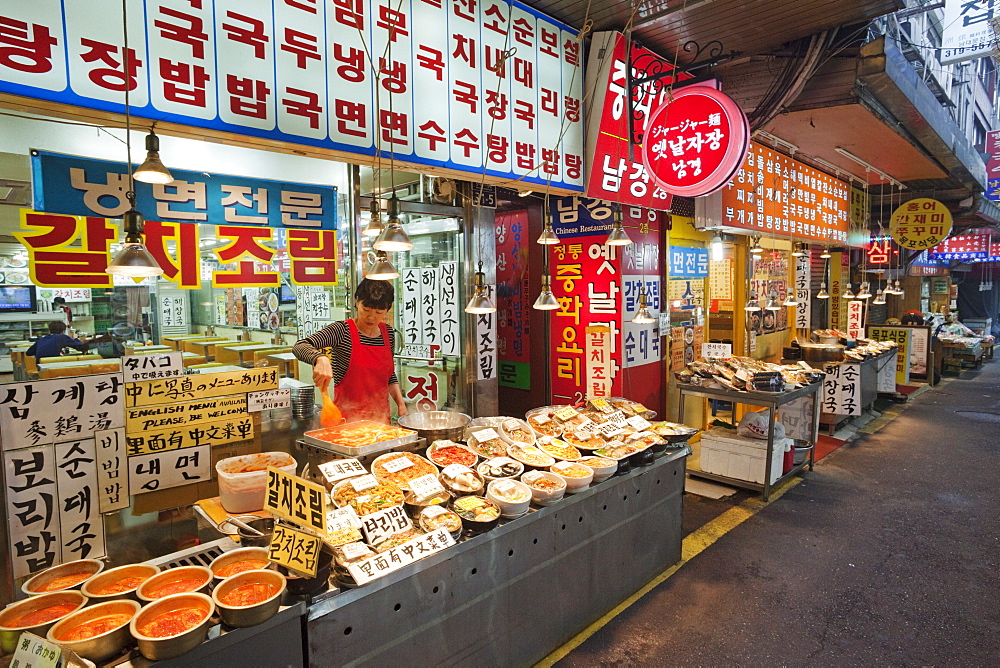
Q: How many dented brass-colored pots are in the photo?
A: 8